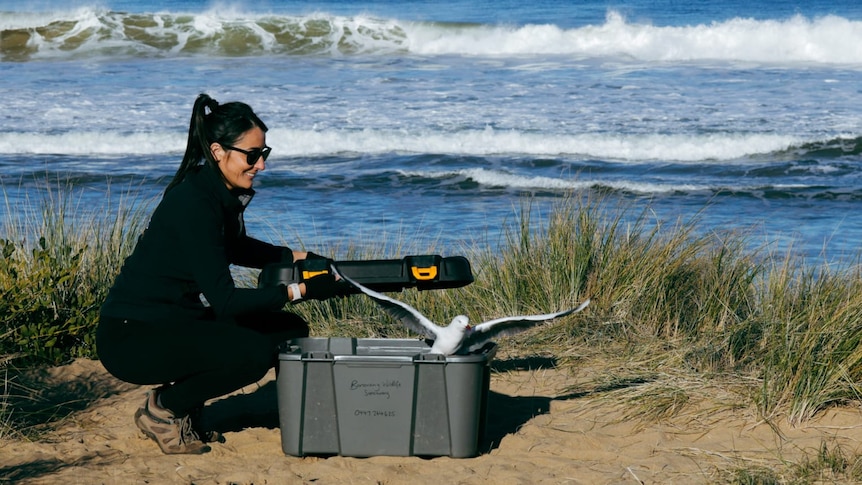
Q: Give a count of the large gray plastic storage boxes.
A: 1